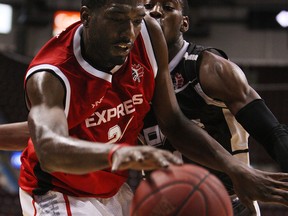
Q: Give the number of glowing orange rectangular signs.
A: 1